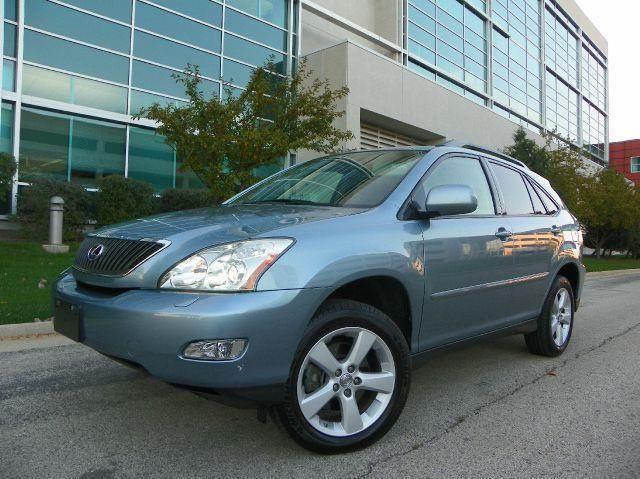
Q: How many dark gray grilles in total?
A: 1